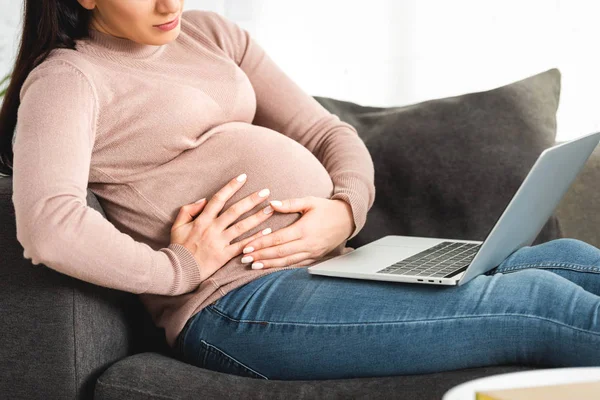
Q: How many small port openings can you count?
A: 3